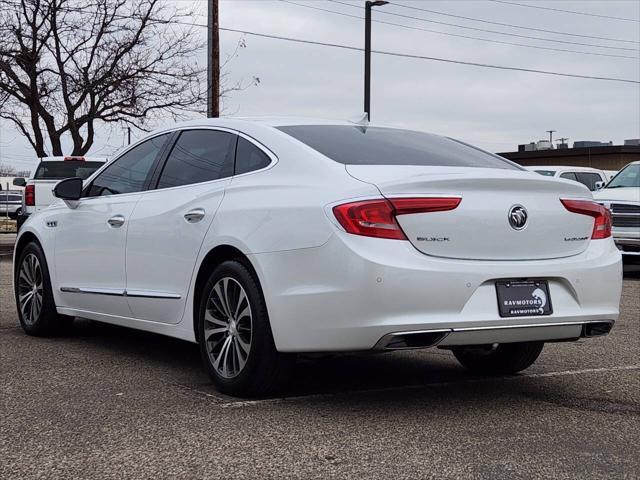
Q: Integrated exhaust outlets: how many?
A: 2